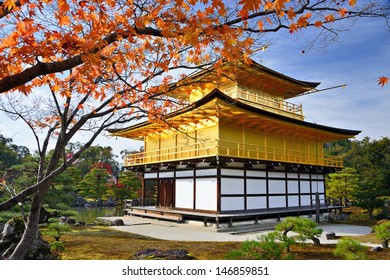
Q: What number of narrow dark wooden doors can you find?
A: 2